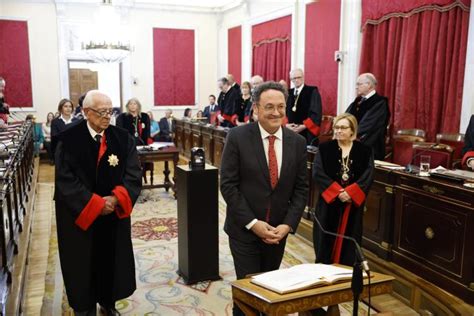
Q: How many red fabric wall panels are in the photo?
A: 4